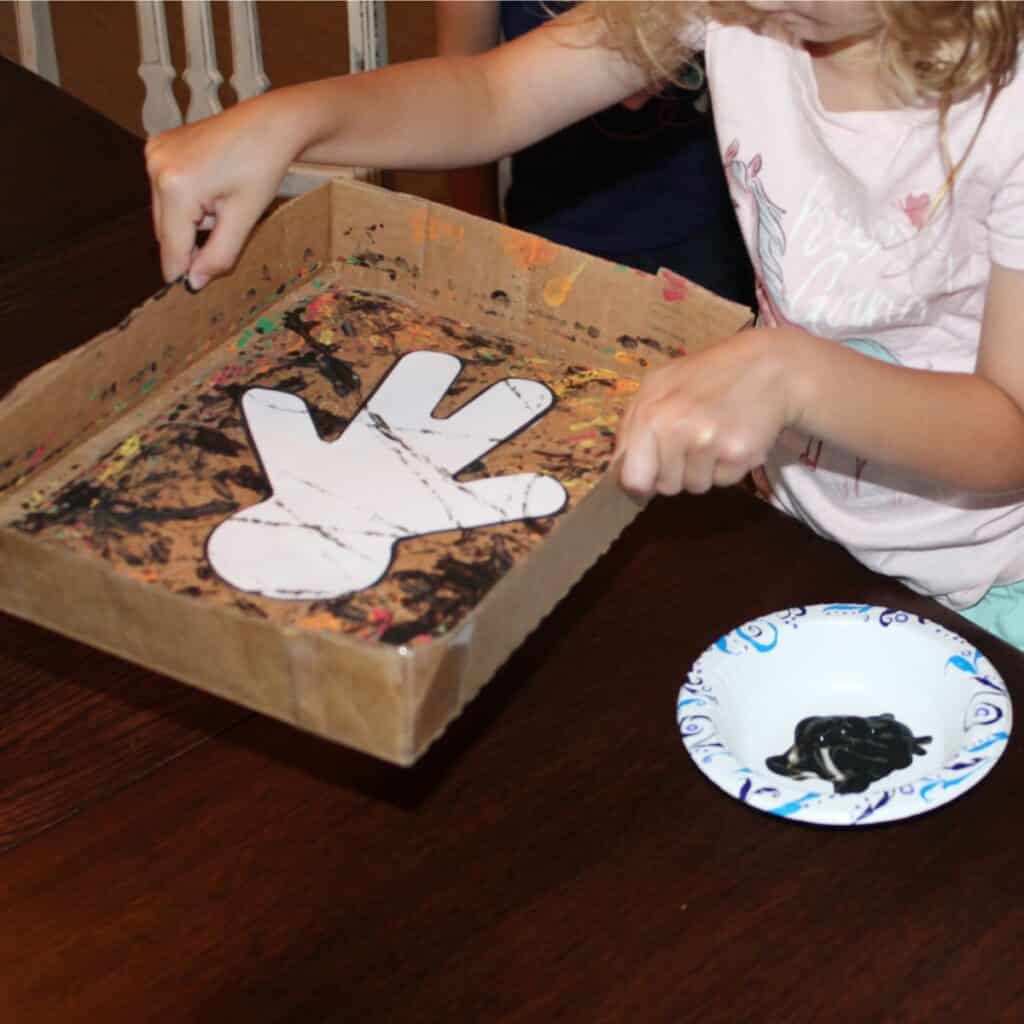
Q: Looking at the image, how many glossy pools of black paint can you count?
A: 1